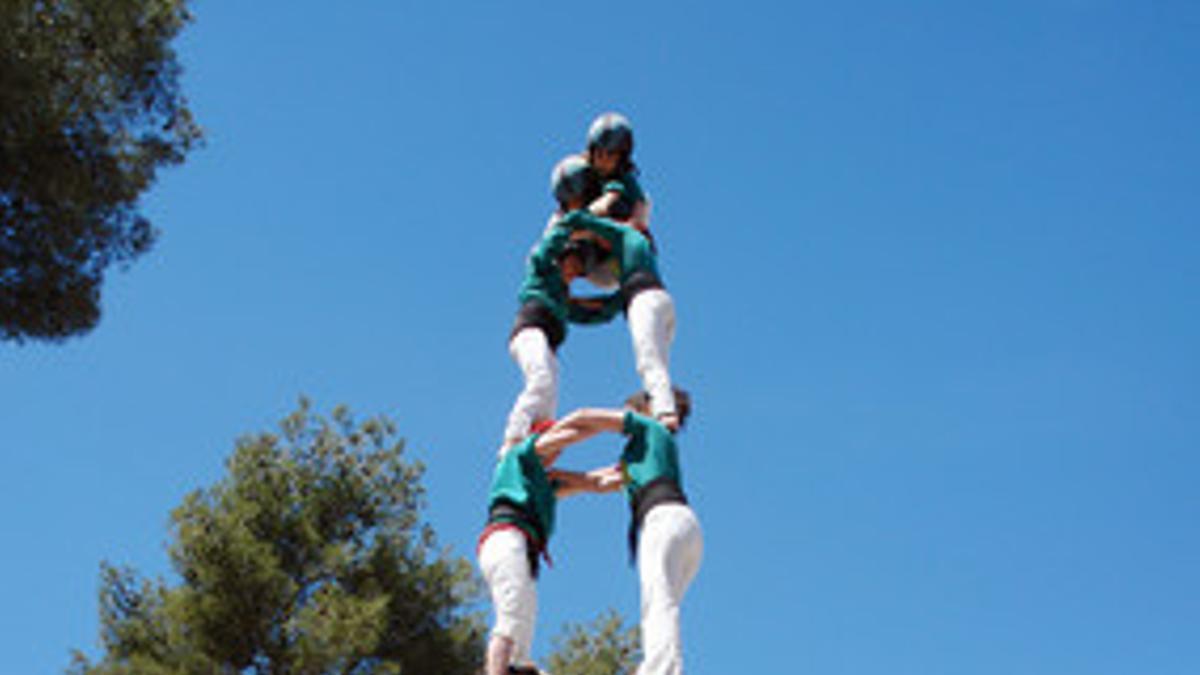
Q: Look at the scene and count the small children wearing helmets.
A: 2